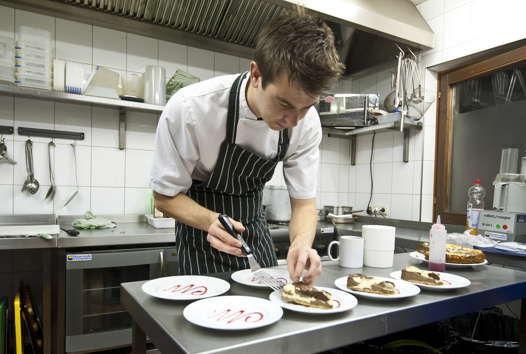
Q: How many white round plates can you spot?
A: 7